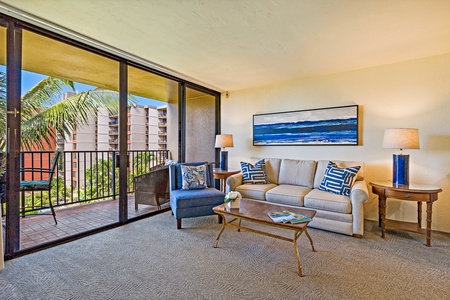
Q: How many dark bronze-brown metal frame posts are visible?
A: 4